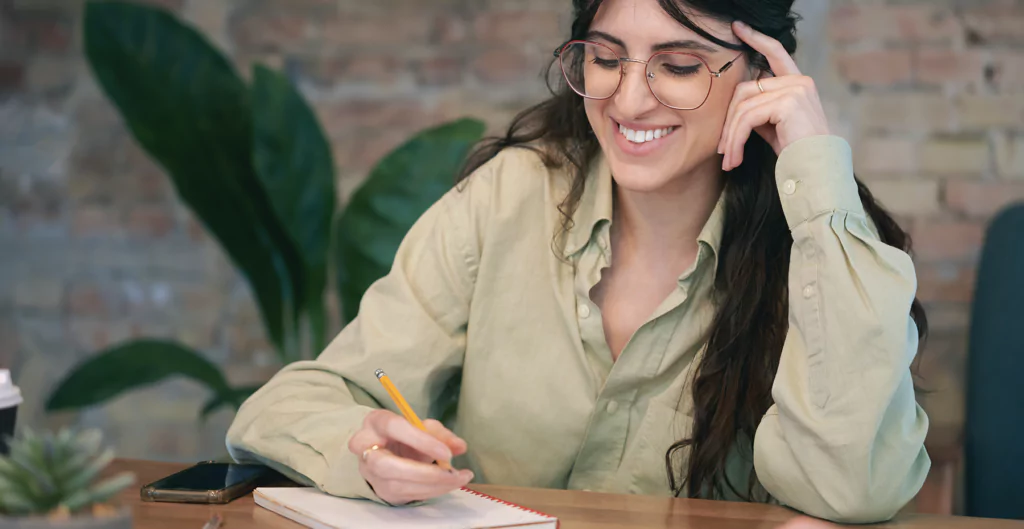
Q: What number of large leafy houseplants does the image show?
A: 1